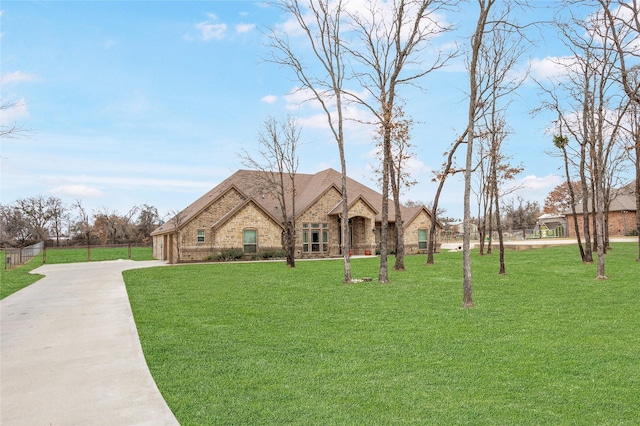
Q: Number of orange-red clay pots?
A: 2